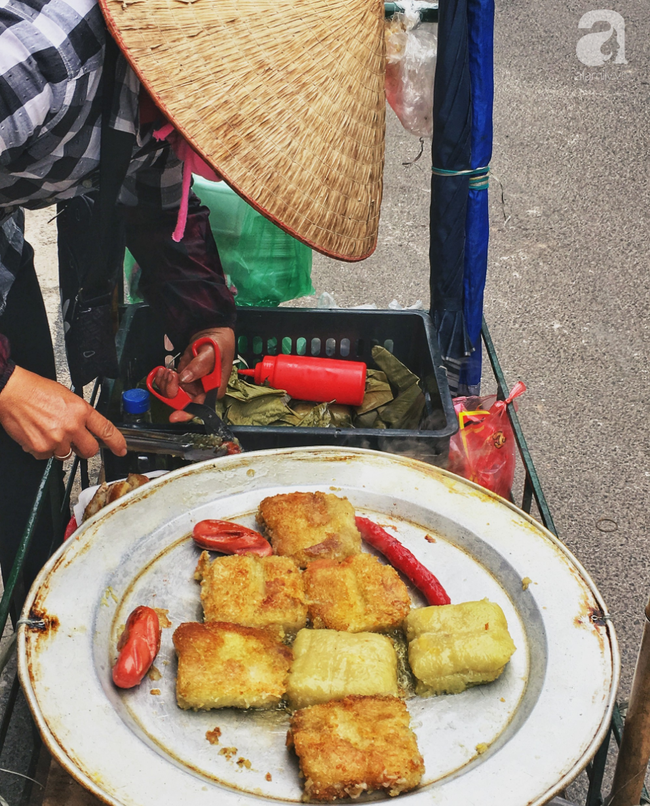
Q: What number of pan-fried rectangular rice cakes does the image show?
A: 7